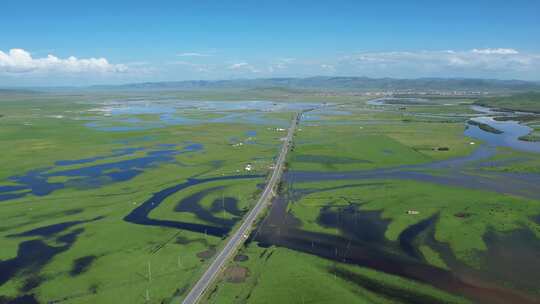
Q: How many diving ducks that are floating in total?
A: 0